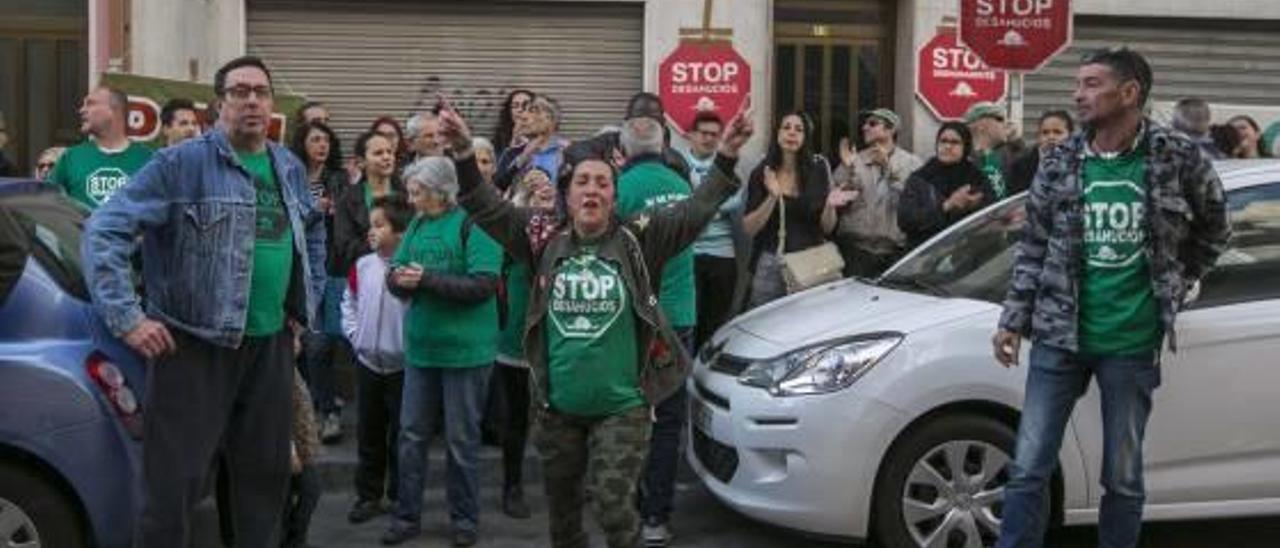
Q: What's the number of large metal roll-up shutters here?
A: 2